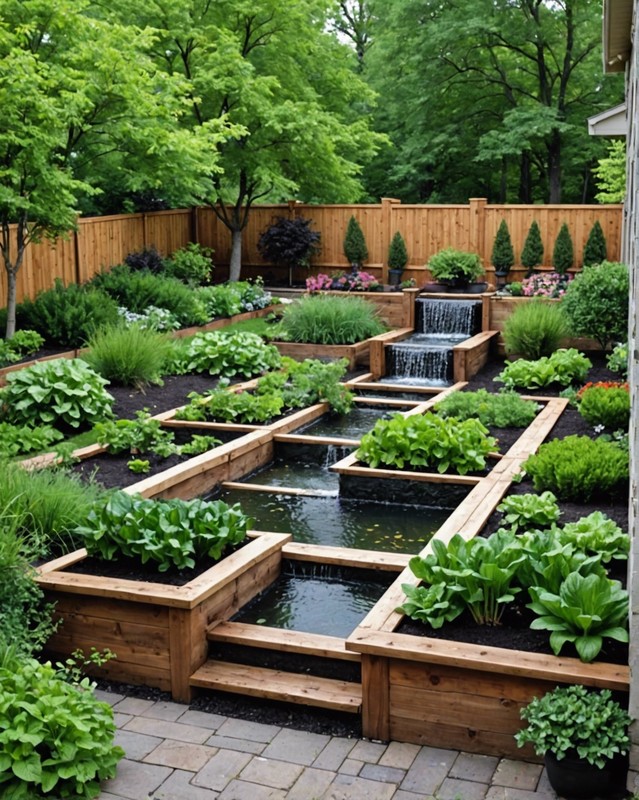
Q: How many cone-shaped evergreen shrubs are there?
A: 6